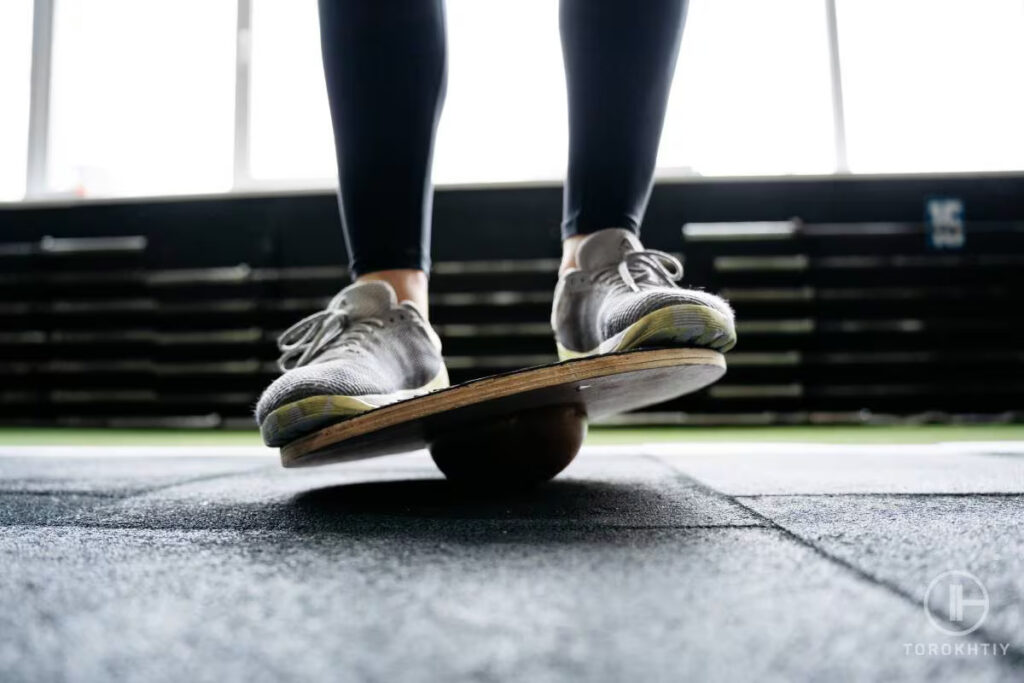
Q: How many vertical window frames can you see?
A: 3